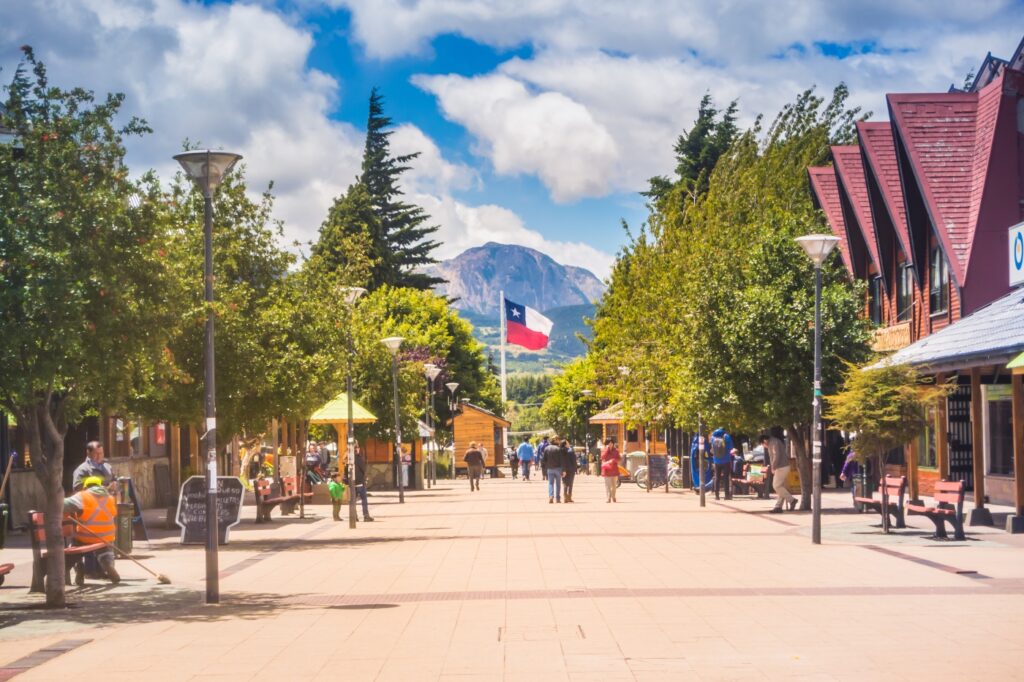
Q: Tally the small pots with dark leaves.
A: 0